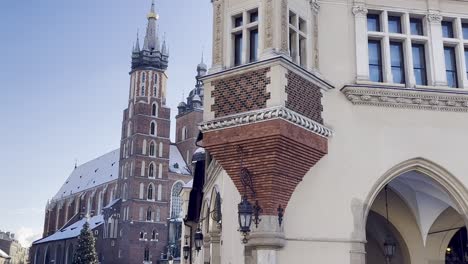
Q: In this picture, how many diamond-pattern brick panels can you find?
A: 2